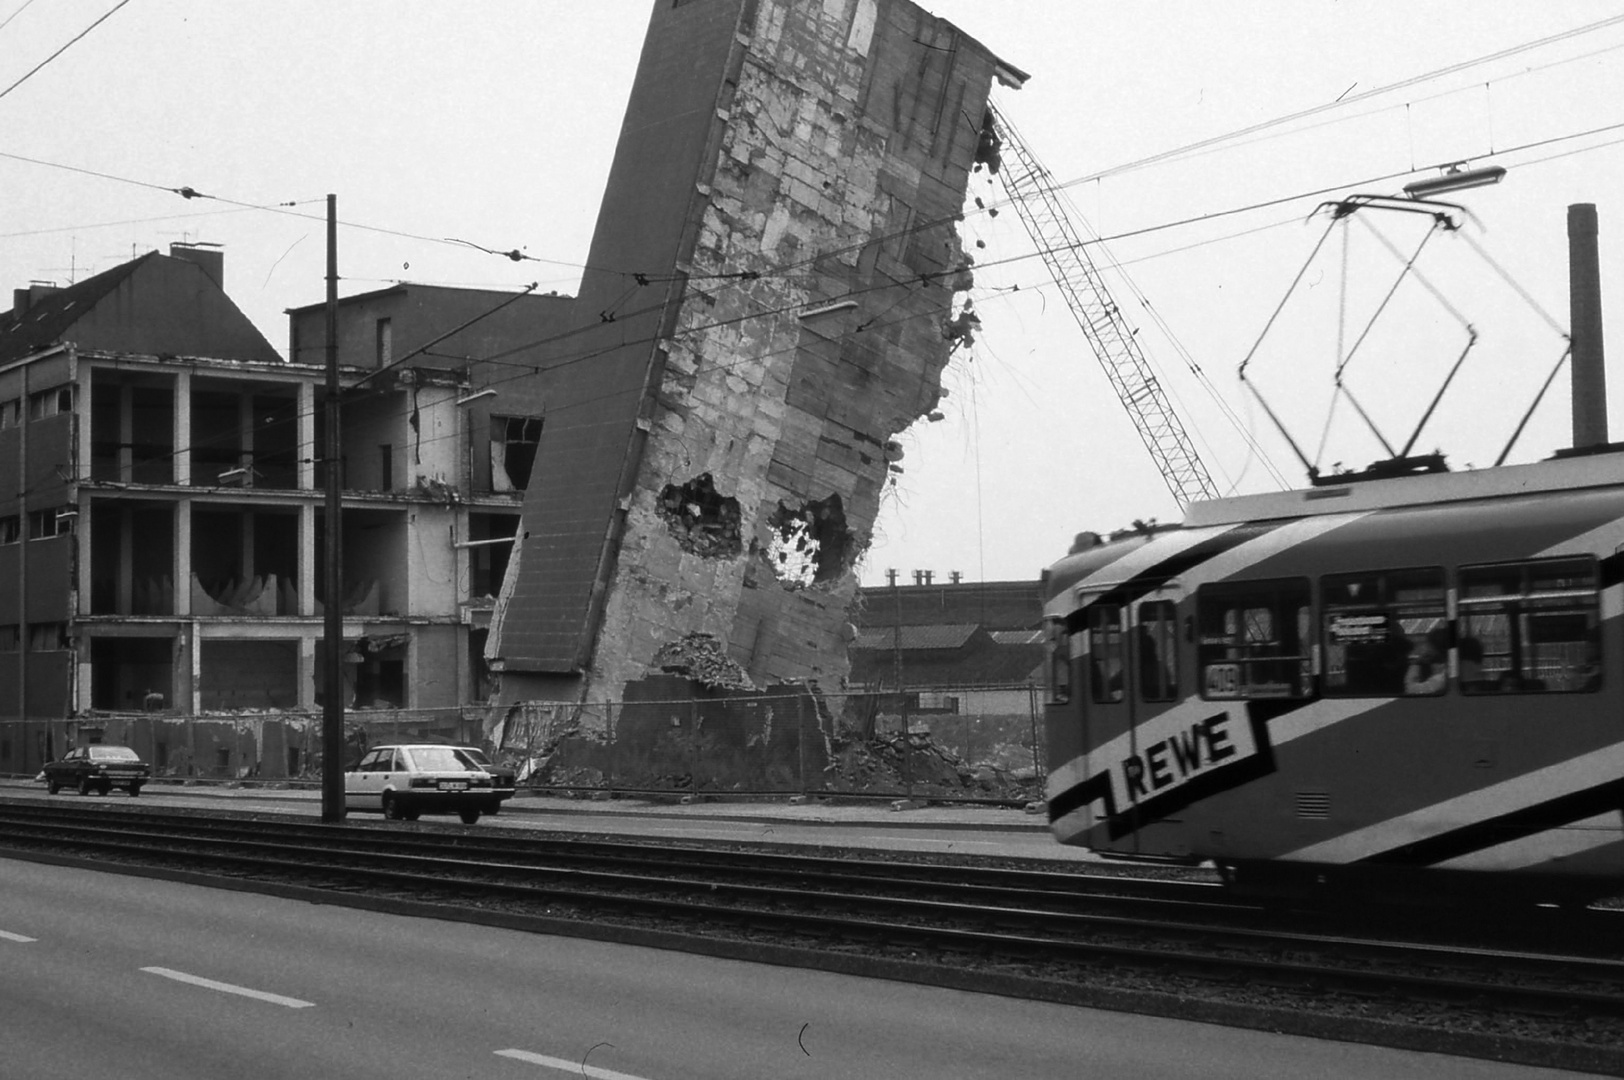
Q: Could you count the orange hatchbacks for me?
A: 0